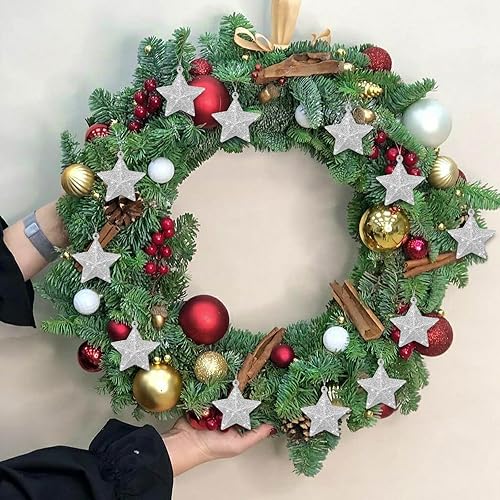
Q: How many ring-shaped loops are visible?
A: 12